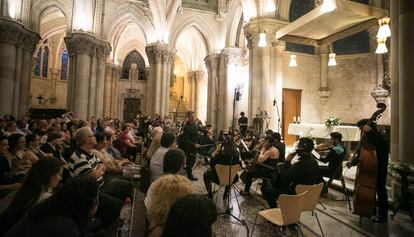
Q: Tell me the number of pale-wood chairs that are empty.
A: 2